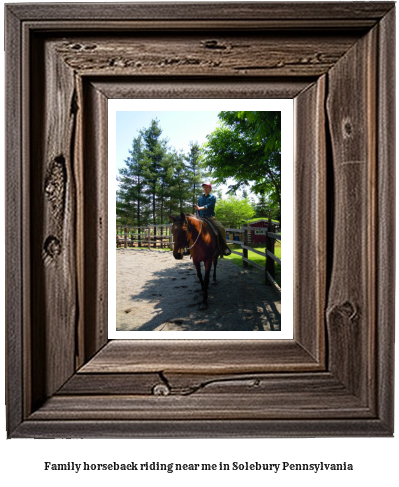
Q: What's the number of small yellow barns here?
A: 0